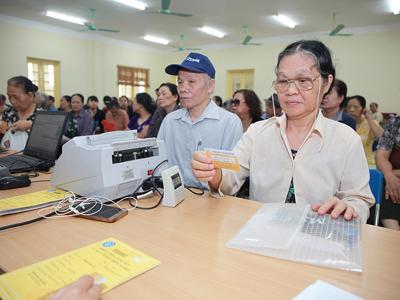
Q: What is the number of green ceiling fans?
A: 5